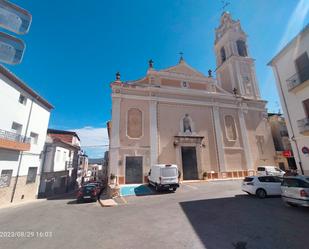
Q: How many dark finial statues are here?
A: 4